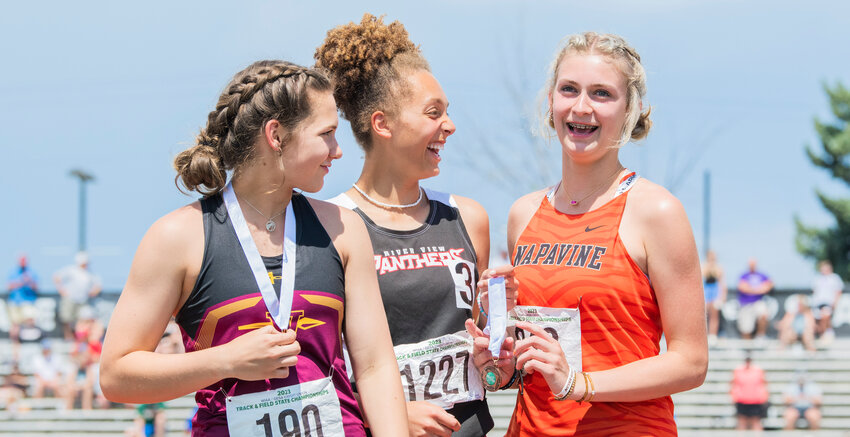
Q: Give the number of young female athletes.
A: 3